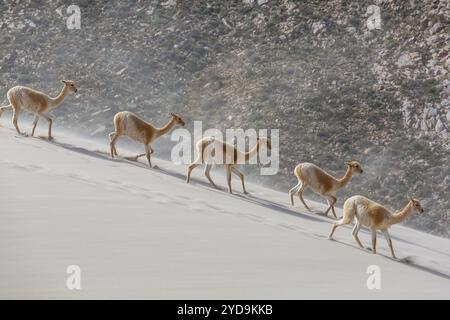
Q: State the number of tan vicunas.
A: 5